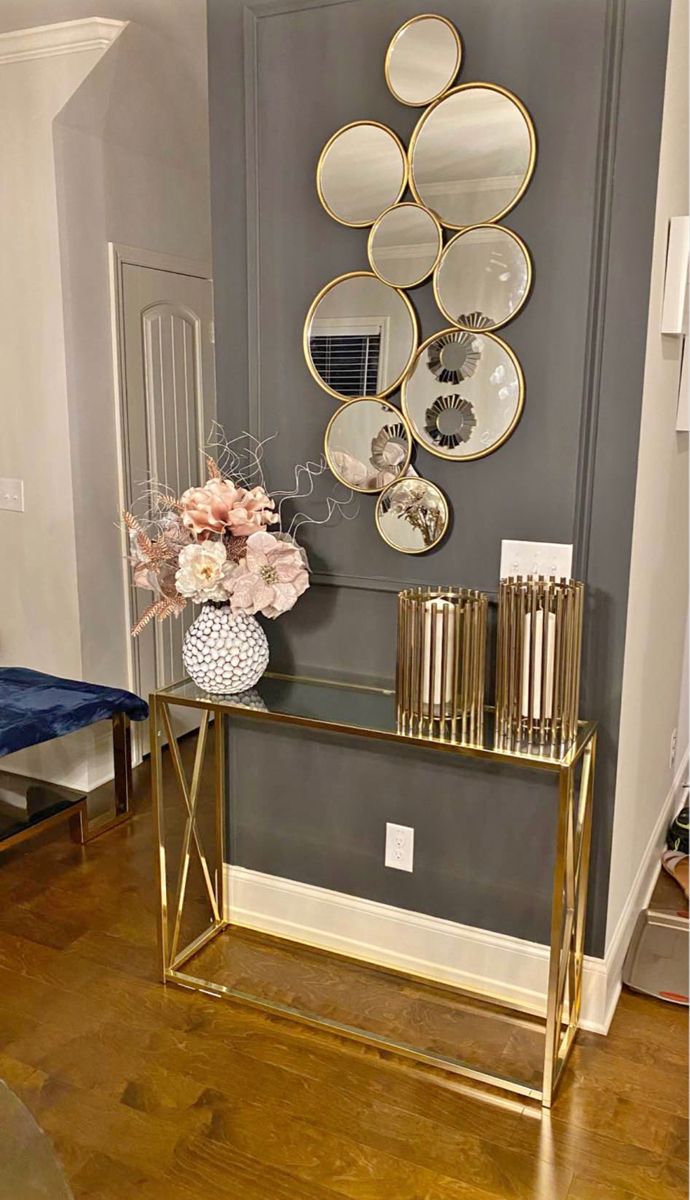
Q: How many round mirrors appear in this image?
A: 9